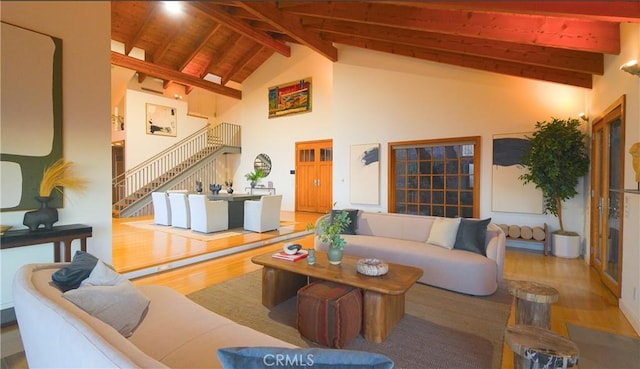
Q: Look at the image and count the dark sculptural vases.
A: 1